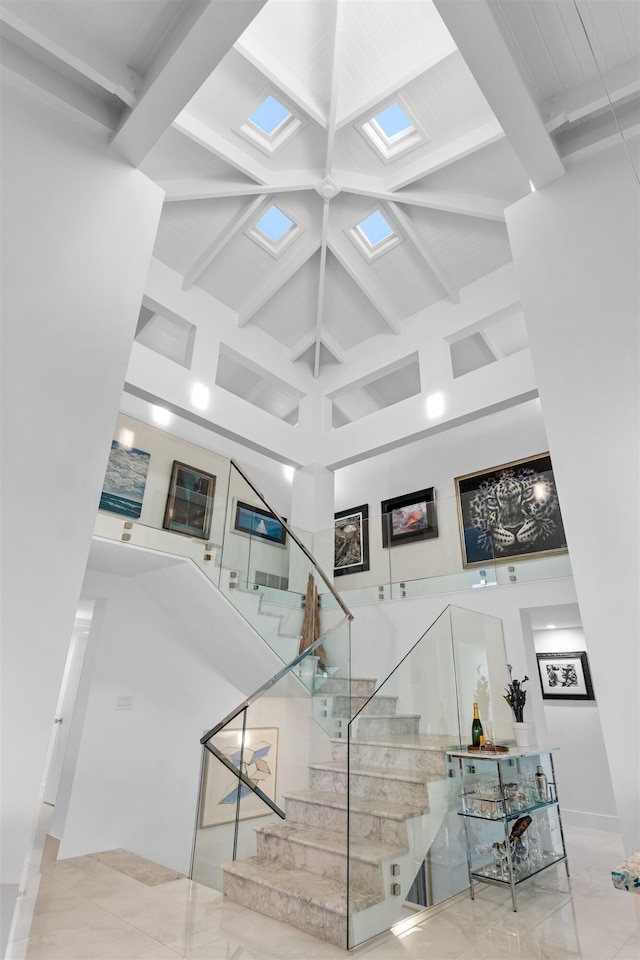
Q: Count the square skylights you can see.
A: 4